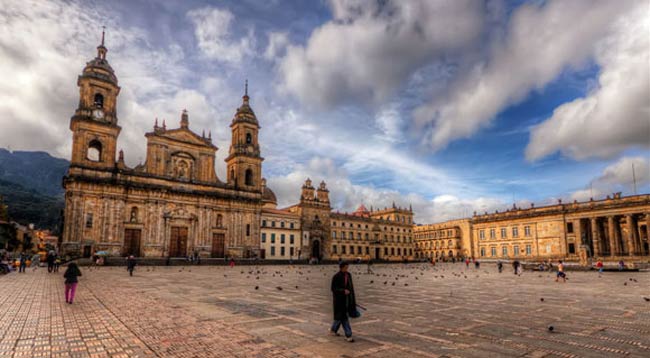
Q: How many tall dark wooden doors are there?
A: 3